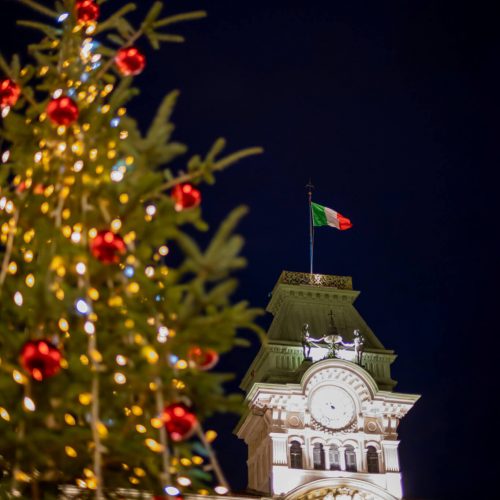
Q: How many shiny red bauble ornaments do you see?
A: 9